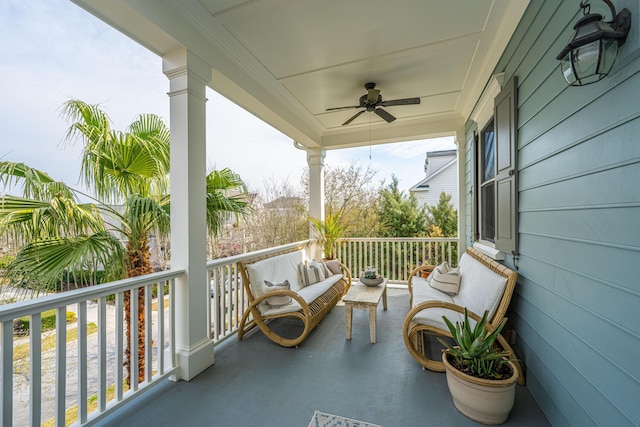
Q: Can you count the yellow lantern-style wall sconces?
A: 0